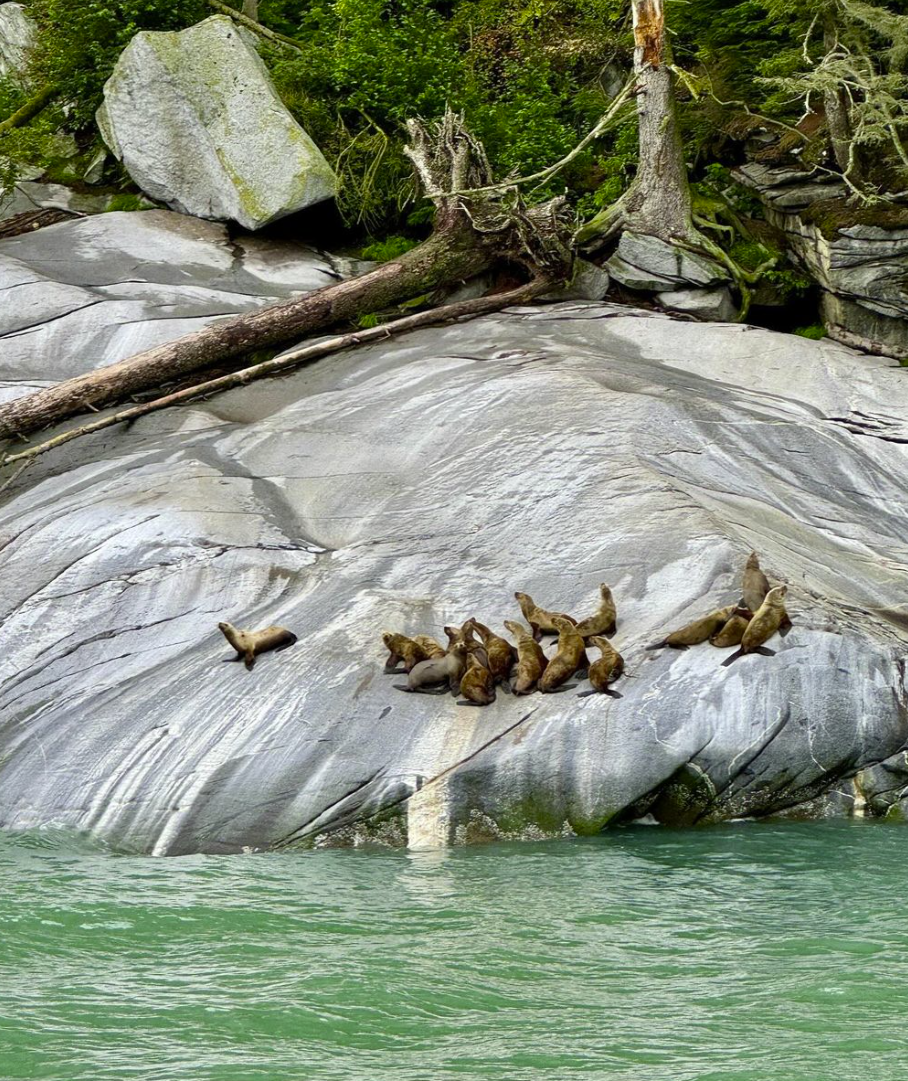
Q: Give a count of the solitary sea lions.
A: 1